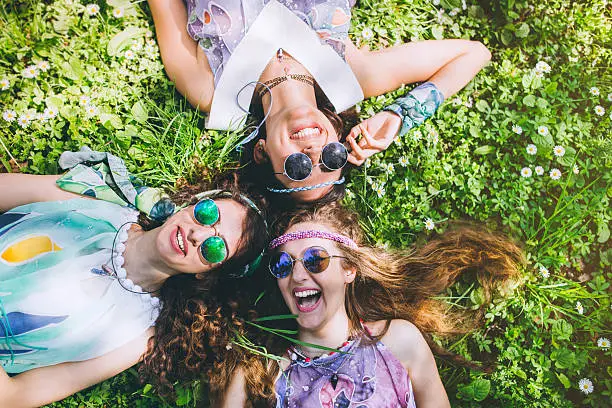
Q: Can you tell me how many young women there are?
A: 3